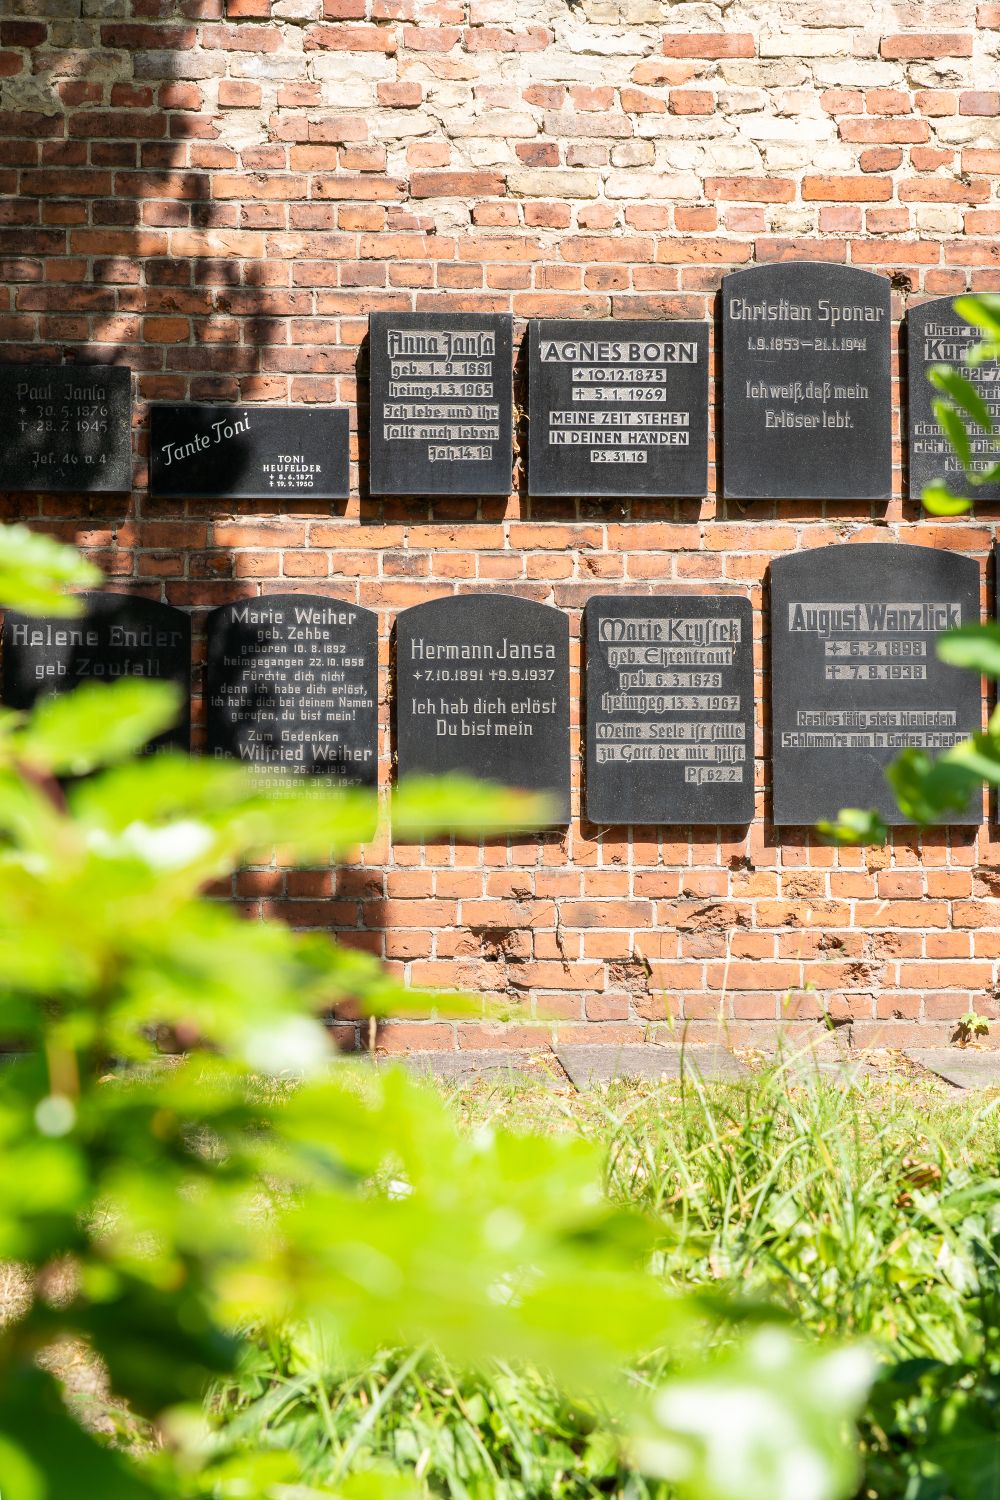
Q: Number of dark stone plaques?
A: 11